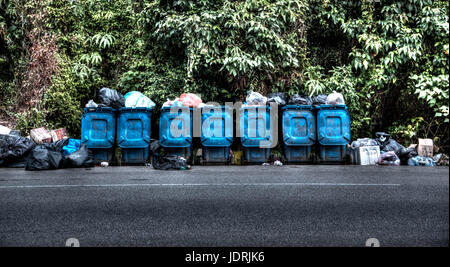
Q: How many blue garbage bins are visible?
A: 7